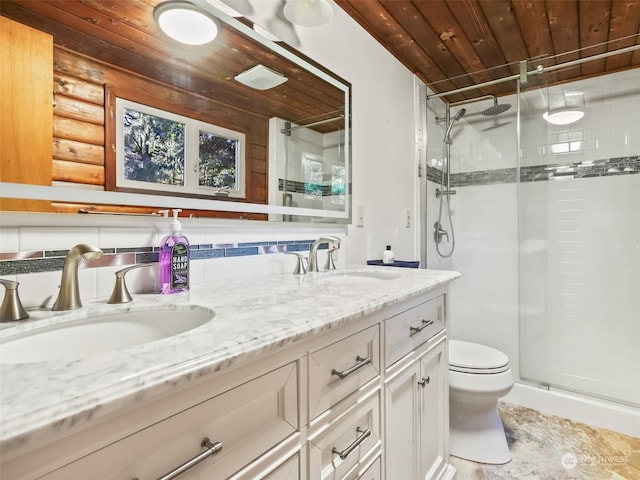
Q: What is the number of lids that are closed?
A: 1